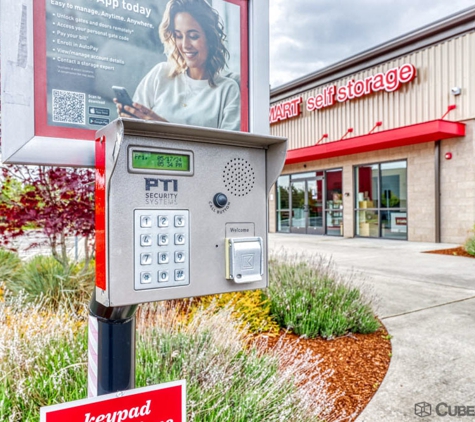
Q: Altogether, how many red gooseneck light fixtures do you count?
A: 4